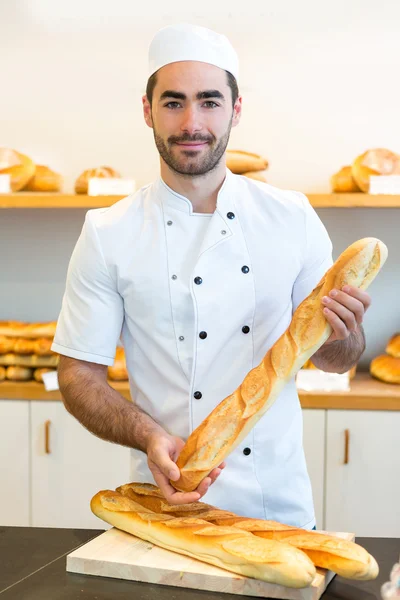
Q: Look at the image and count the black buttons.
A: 7